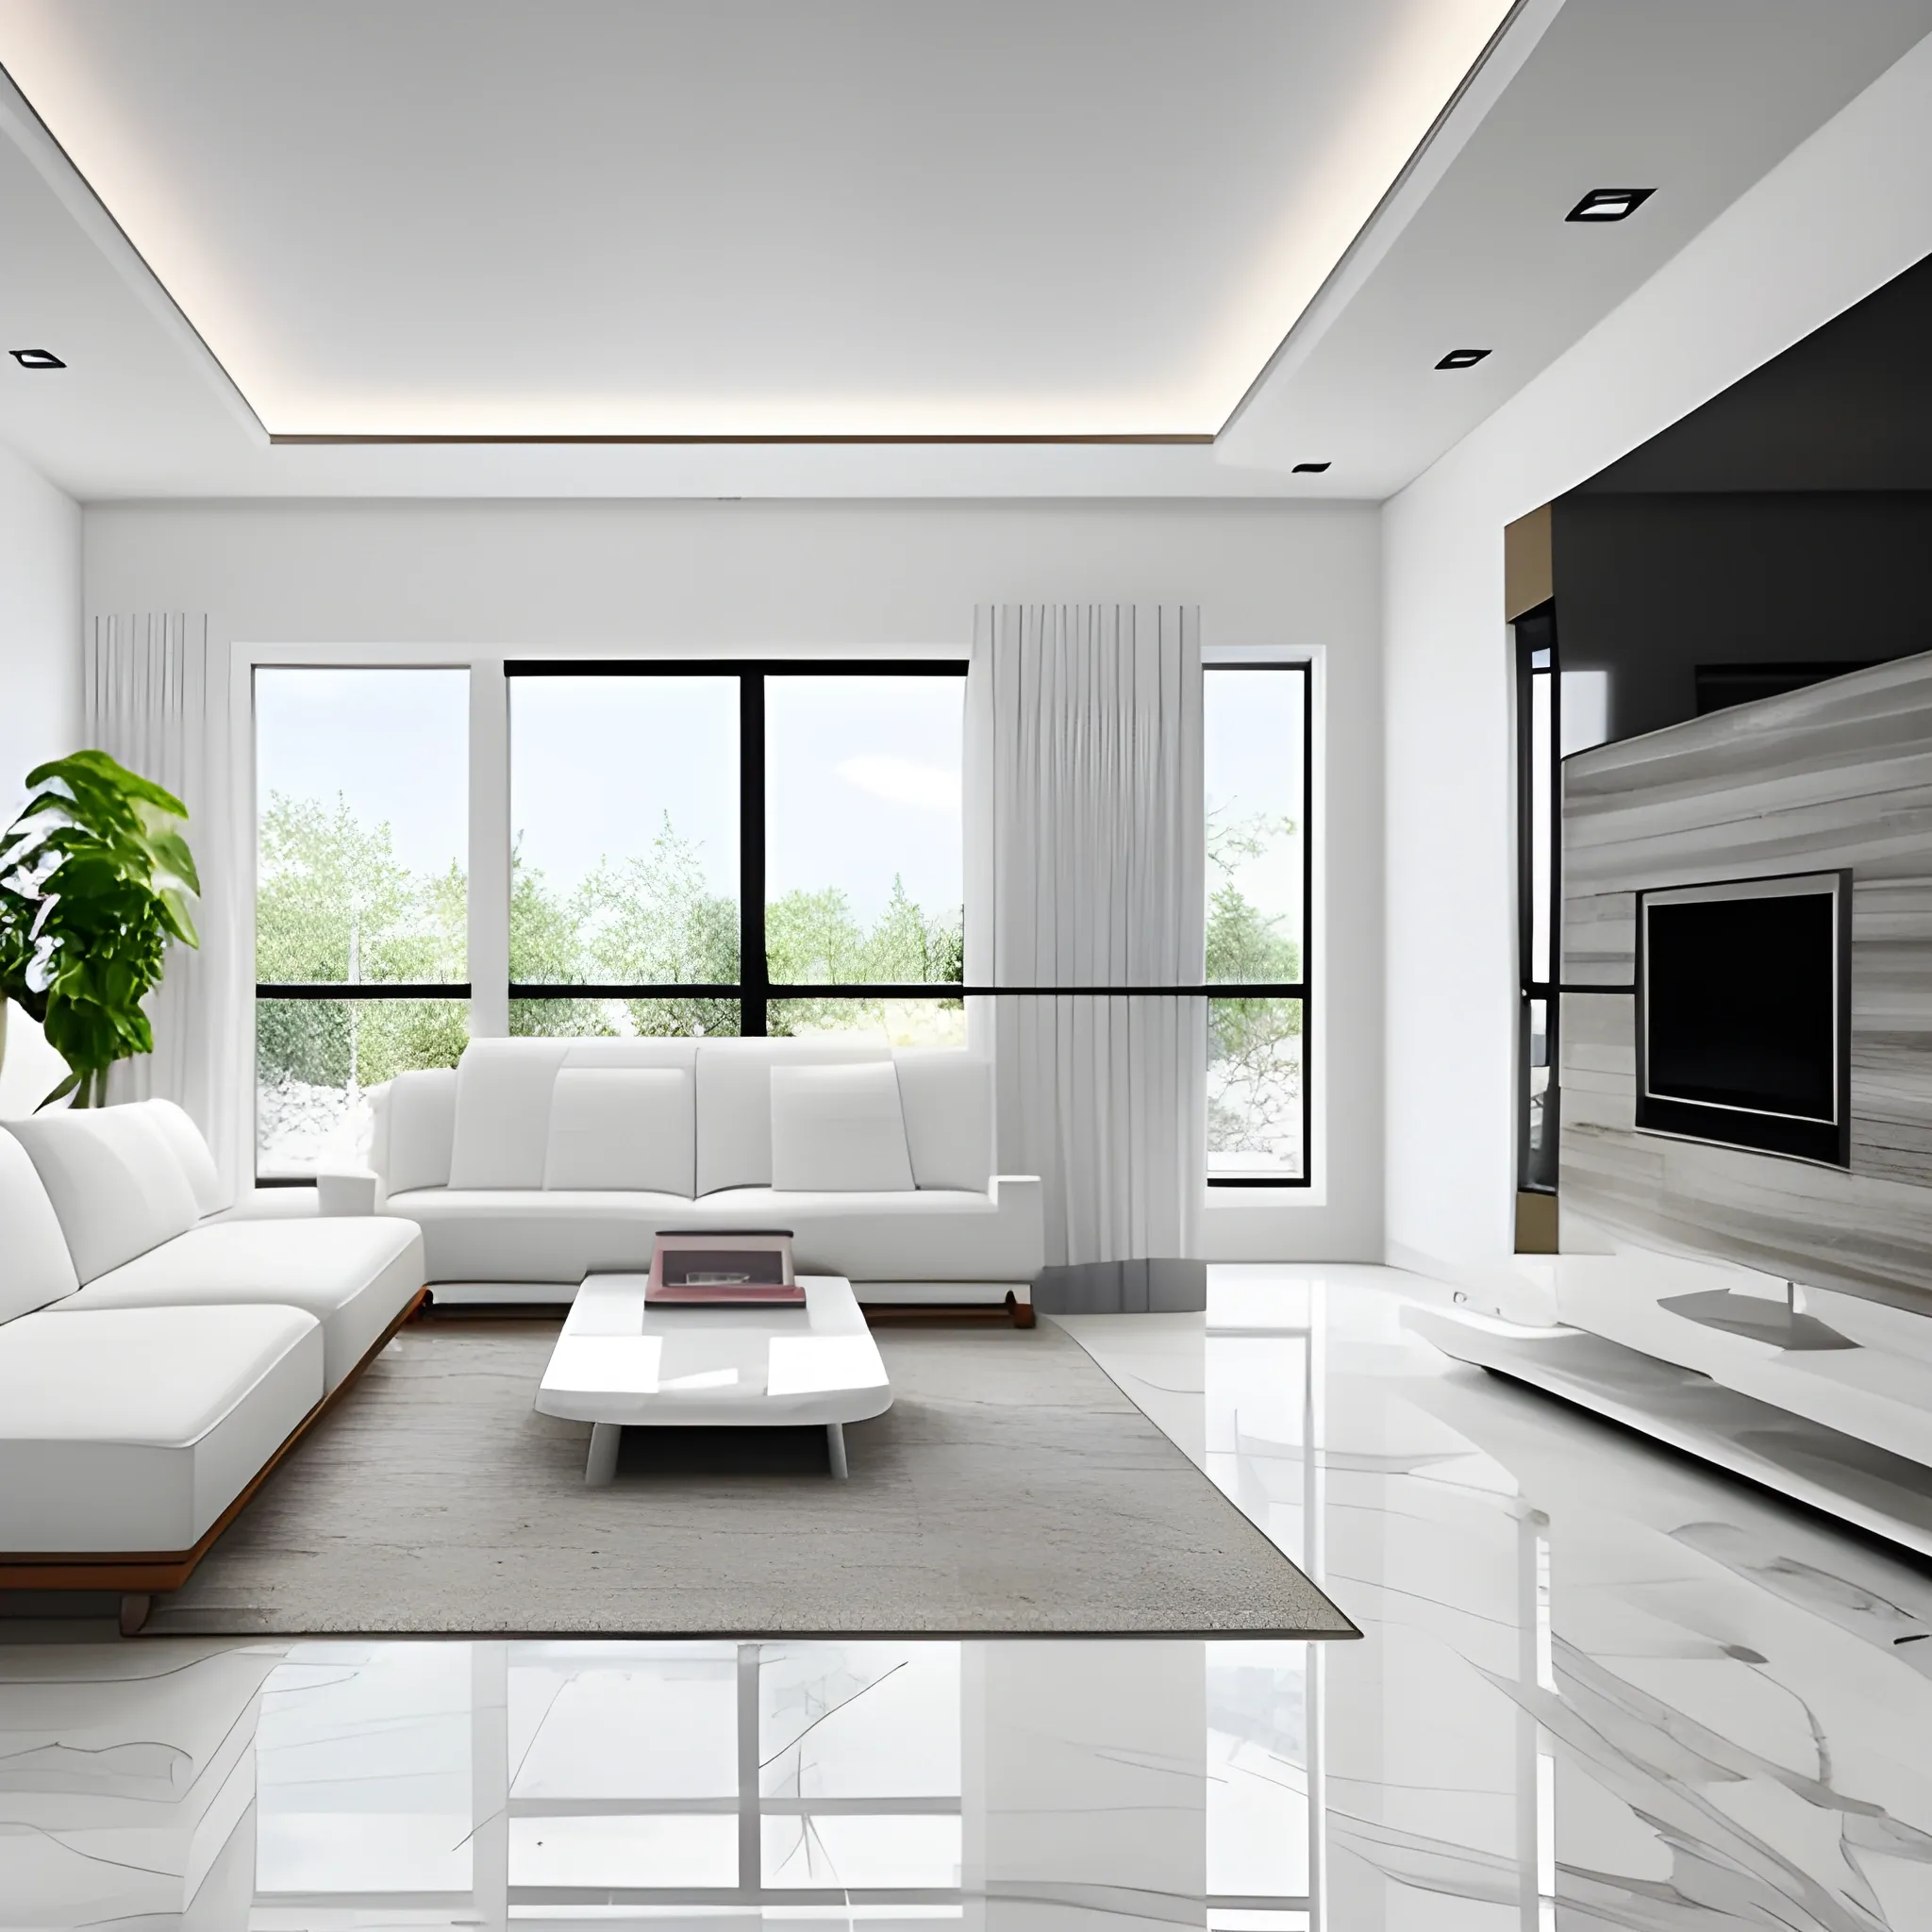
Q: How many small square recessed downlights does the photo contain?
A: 4